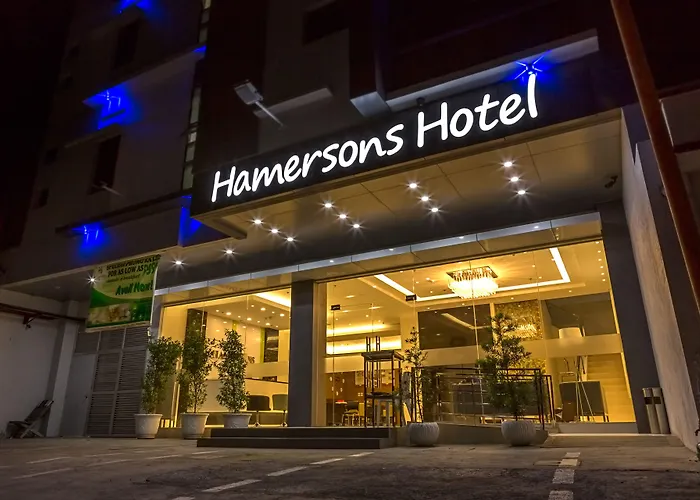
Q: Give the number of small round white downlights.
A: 15